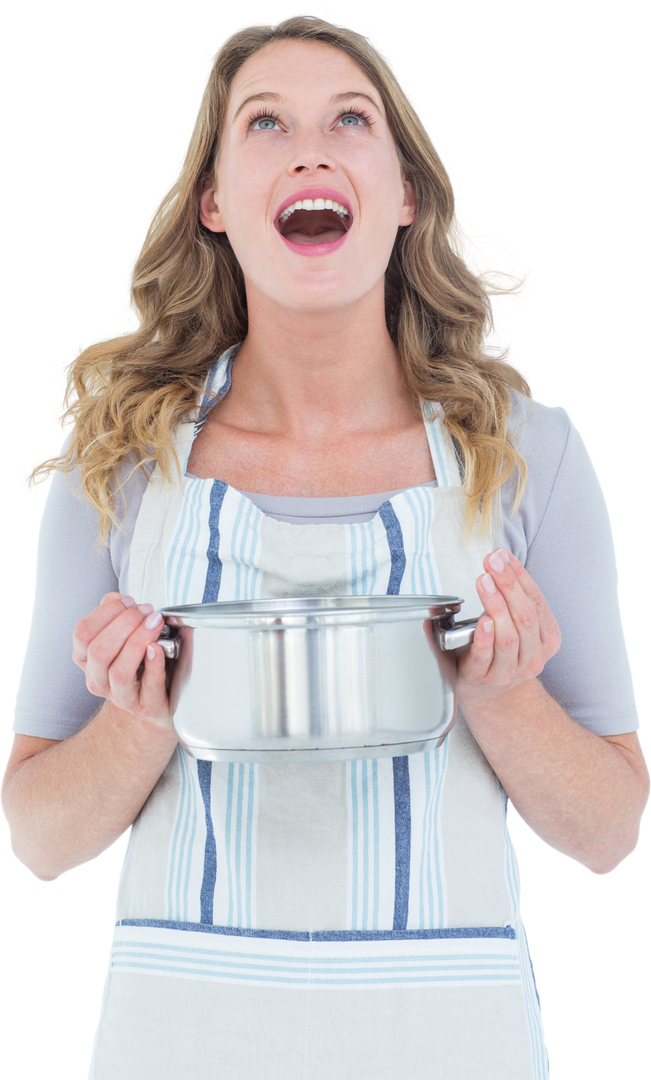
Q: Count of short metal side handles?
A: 2